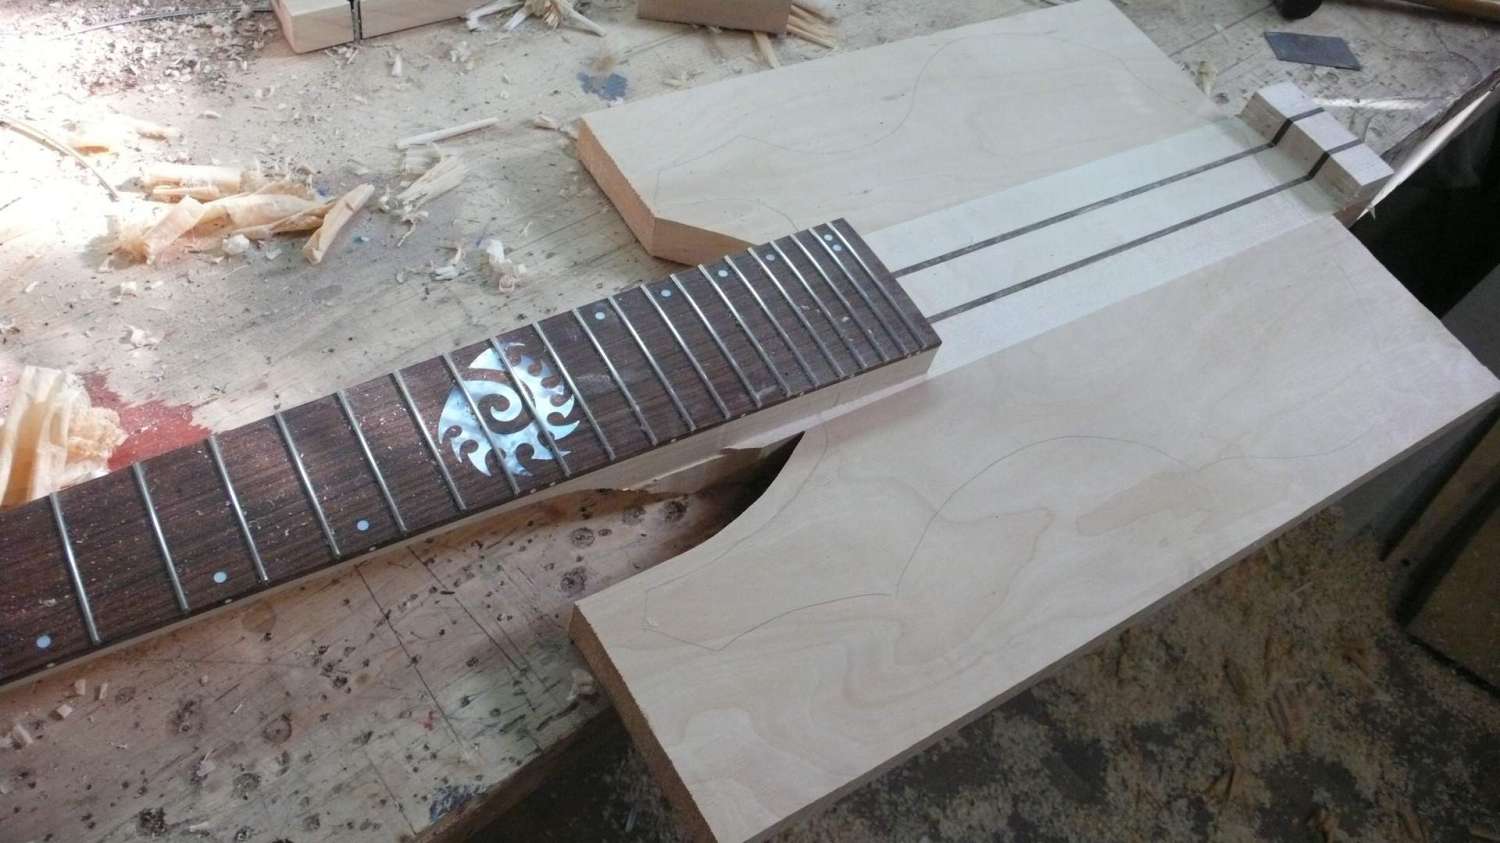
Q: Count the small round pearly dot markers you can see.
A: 9